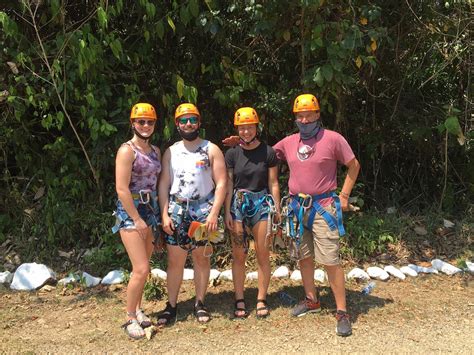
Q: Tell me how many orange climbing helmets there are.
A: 4